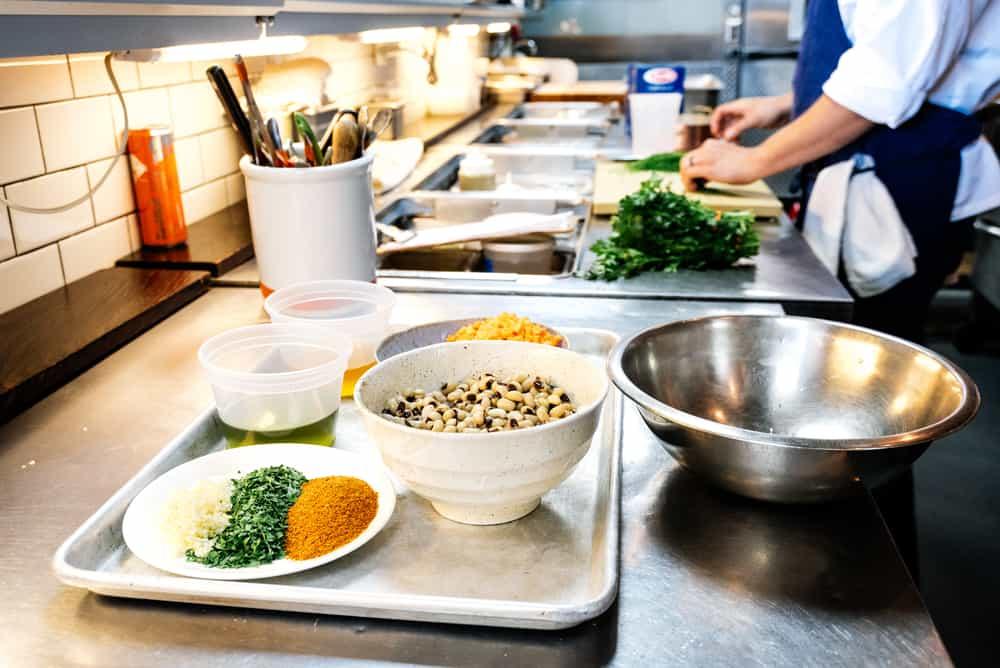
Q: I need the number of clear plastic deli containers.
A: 2